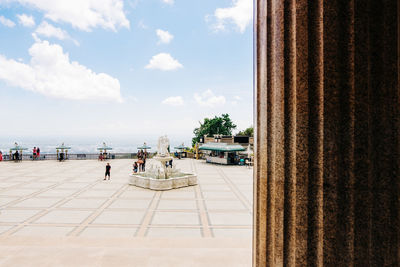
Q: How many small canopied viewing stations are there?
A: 5